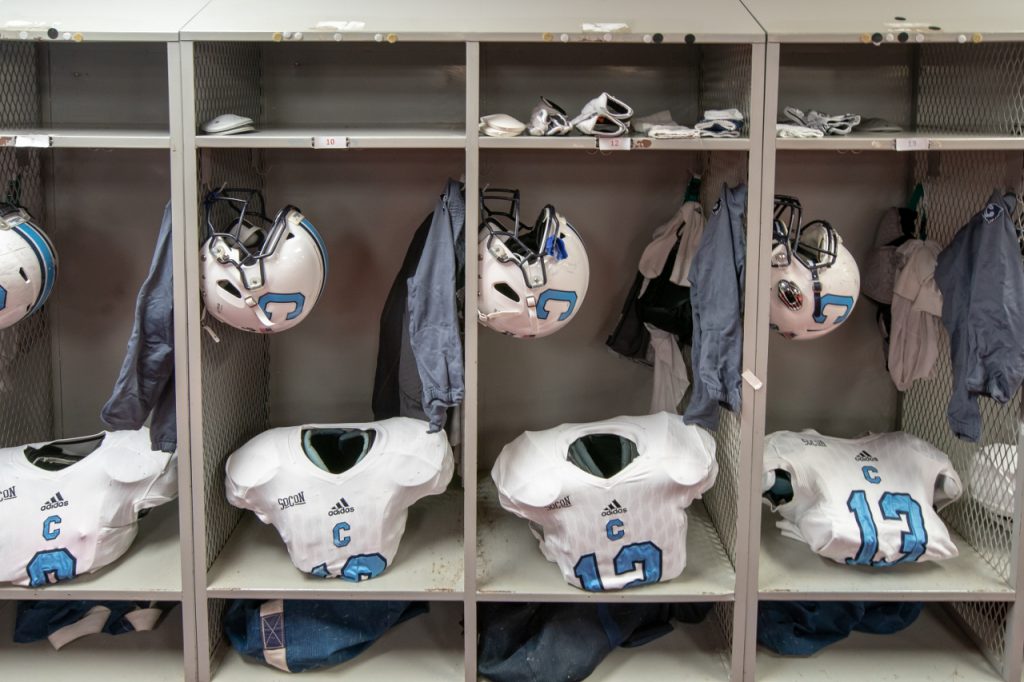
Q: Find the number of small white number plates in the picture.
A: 4